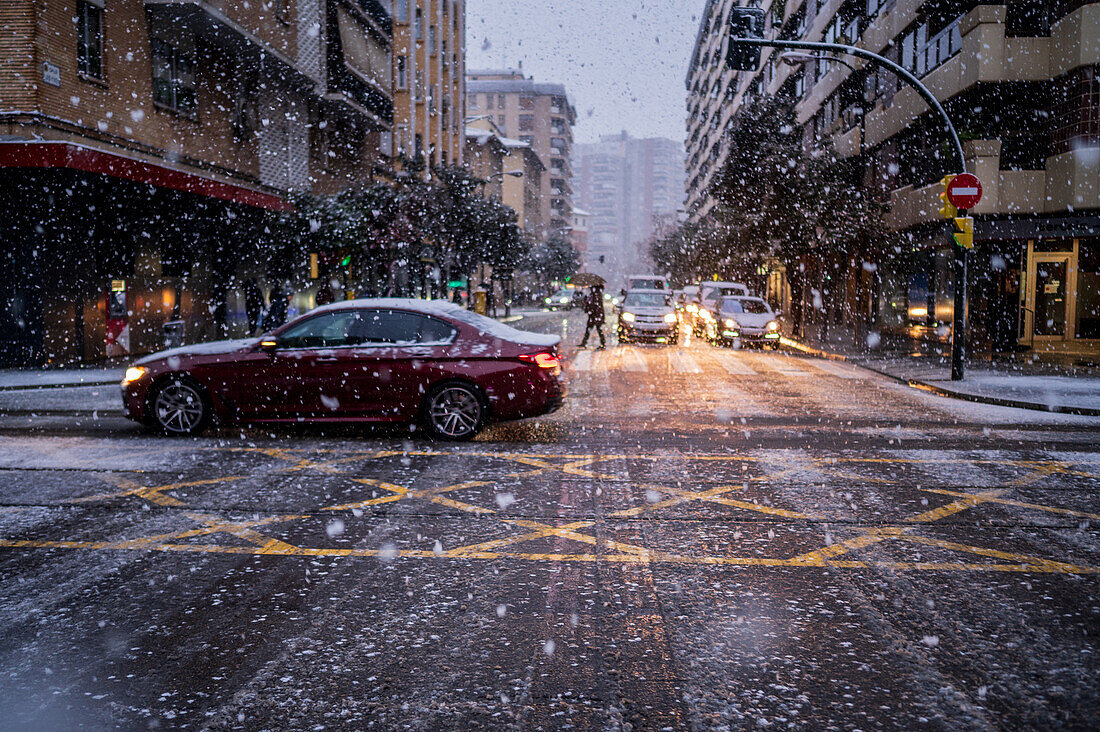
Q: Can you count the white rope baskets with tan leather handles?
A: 0